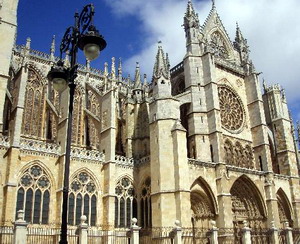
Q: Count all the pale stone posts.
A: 8